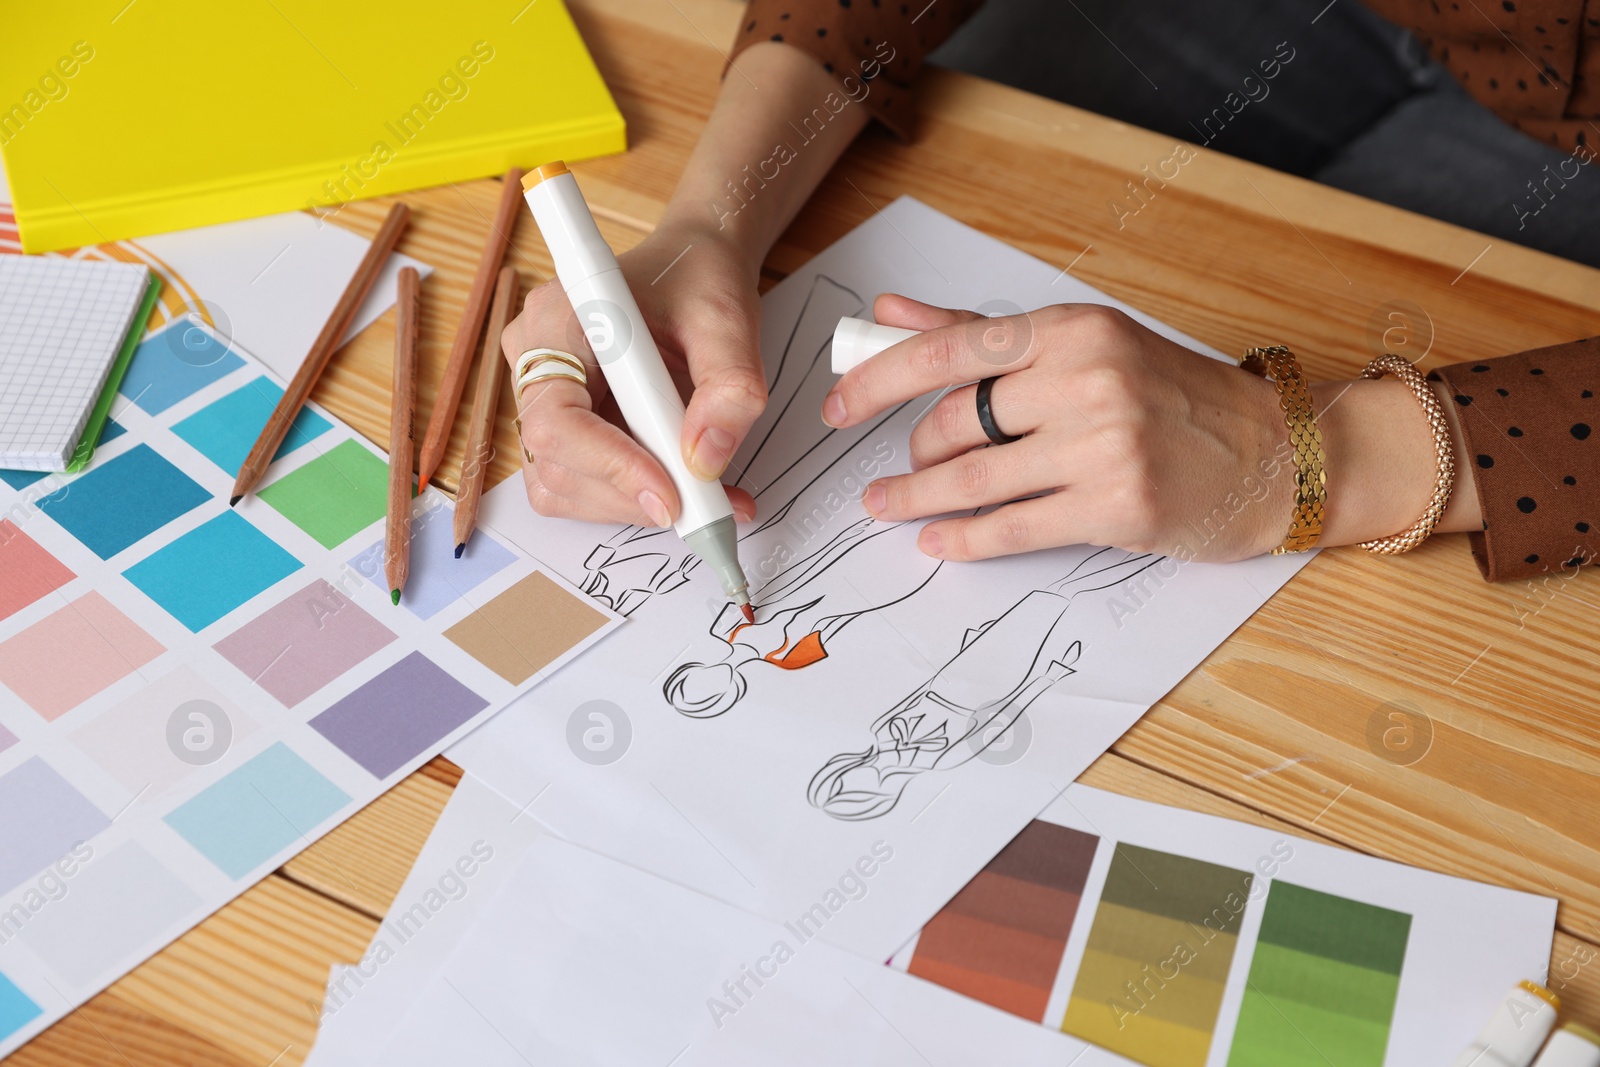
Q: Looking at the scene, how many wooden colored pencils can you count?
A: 4